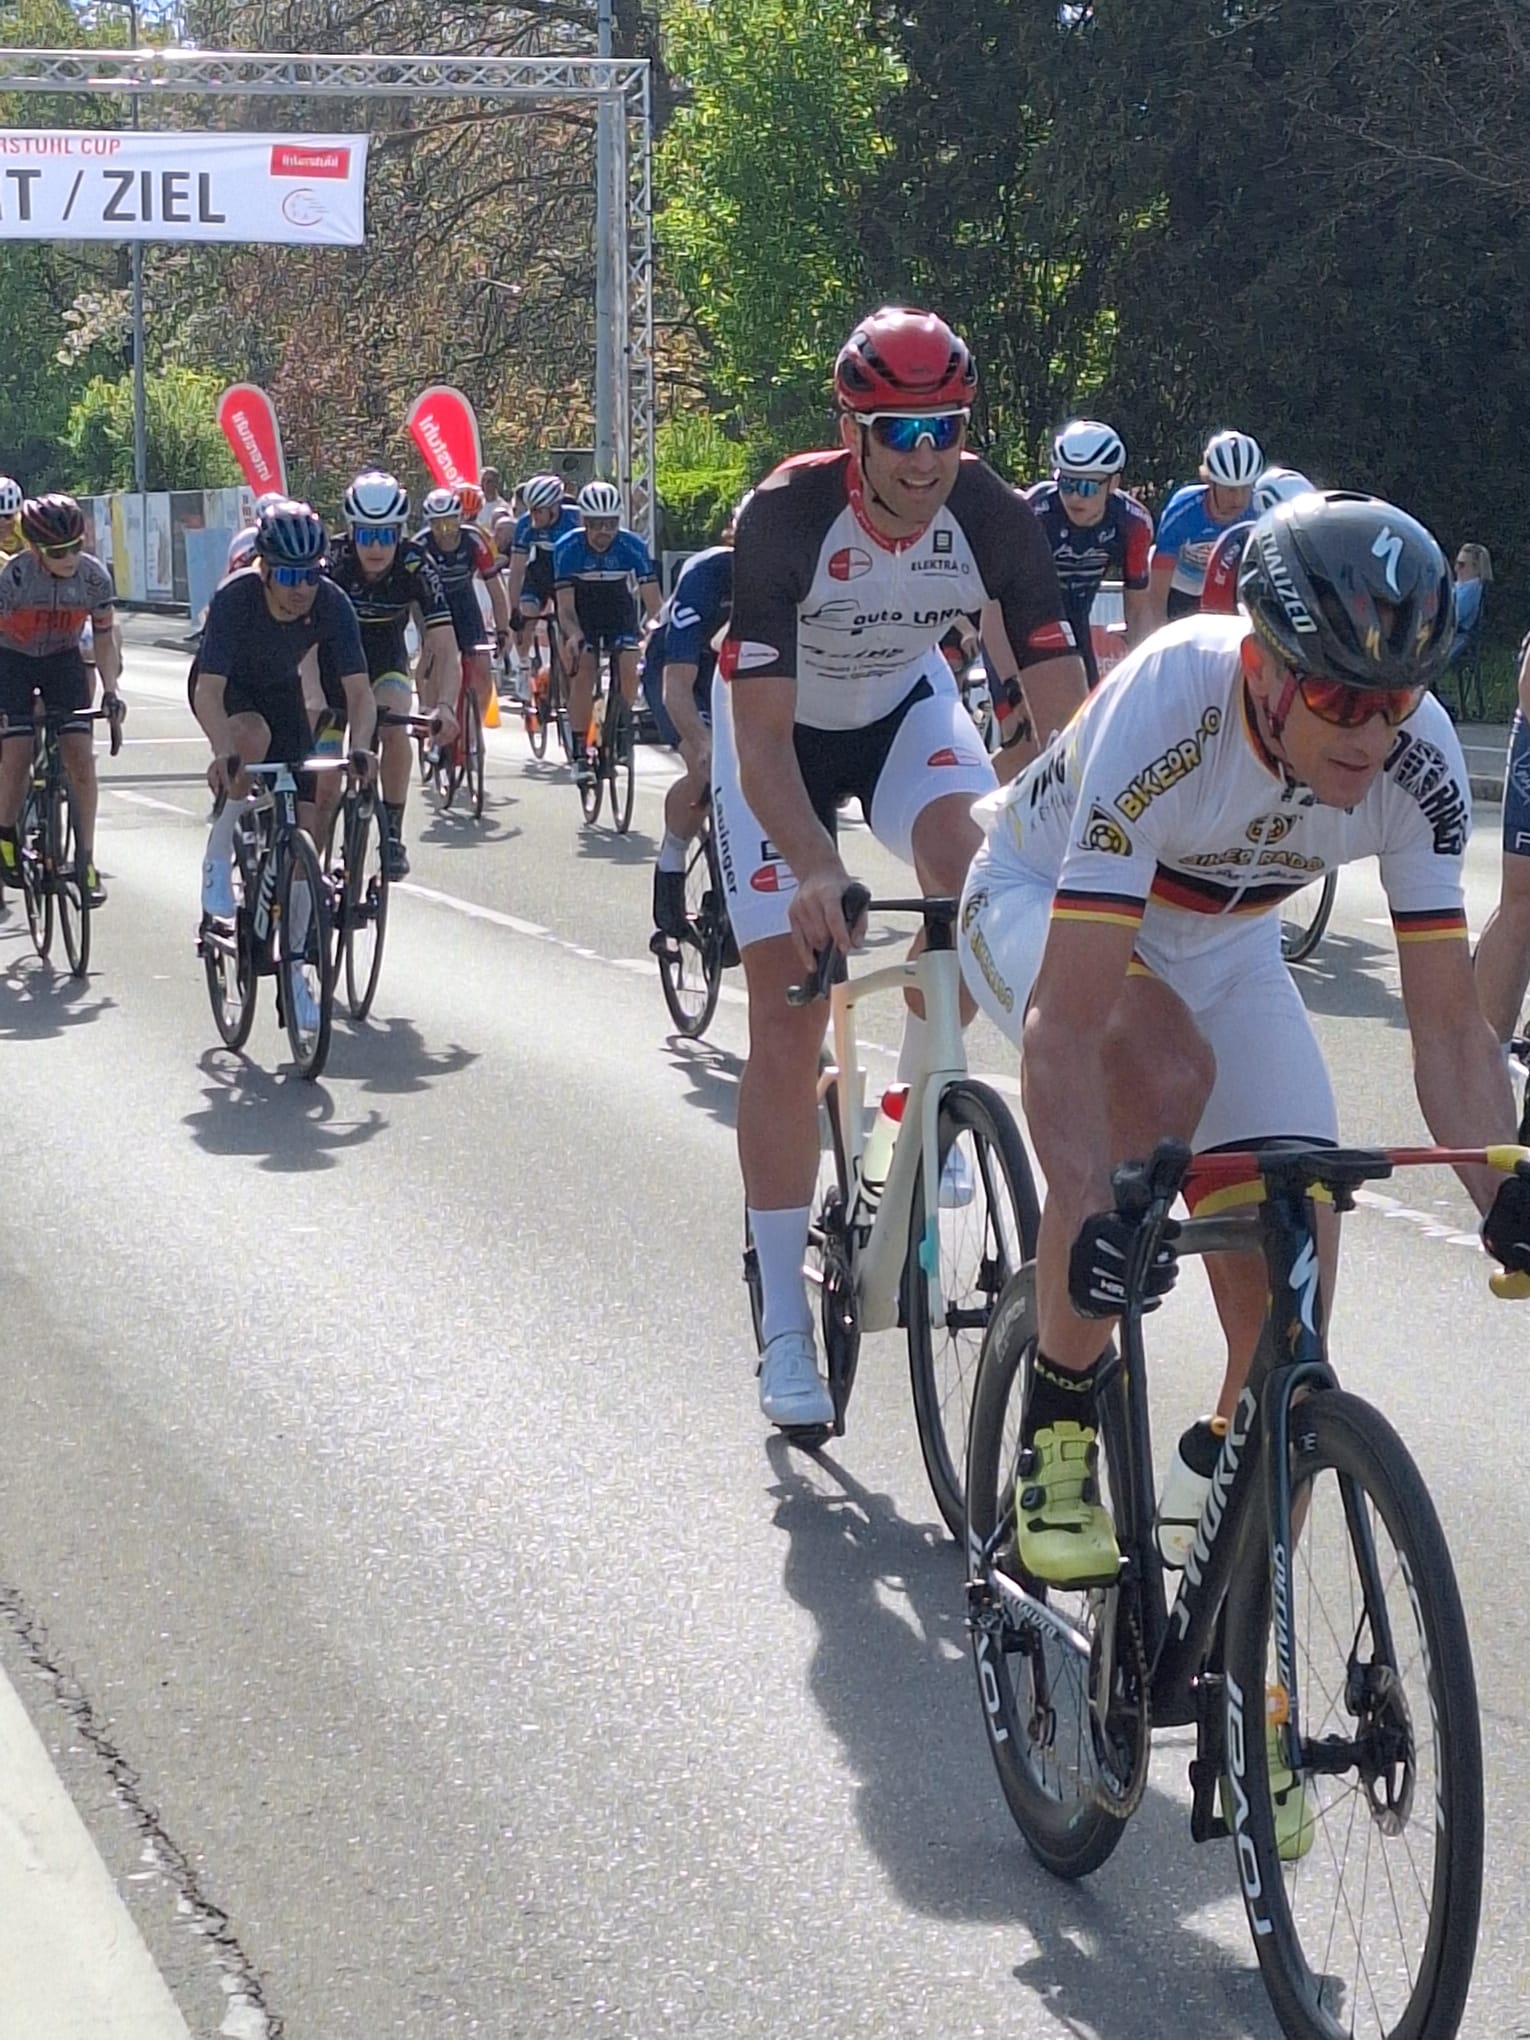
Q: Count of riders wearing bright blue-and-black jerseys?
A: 2